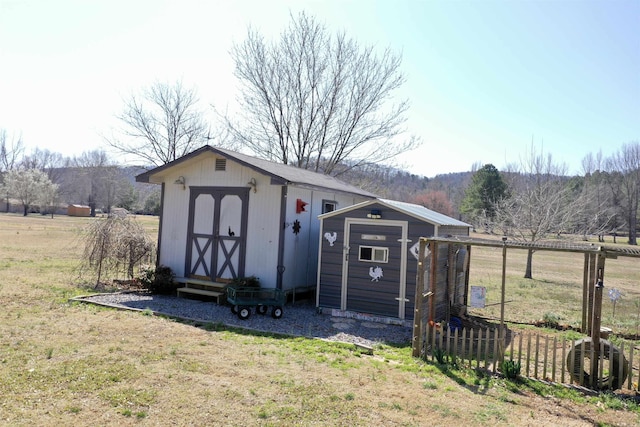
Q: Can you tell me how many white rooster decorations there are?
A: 2